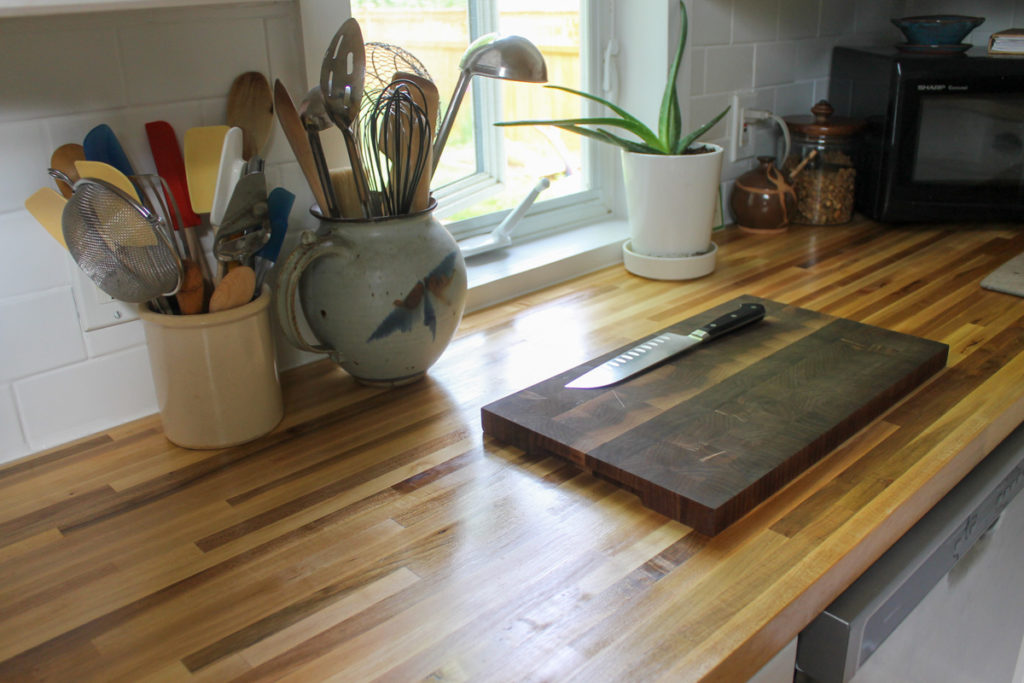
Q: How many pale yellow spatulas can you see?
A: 3